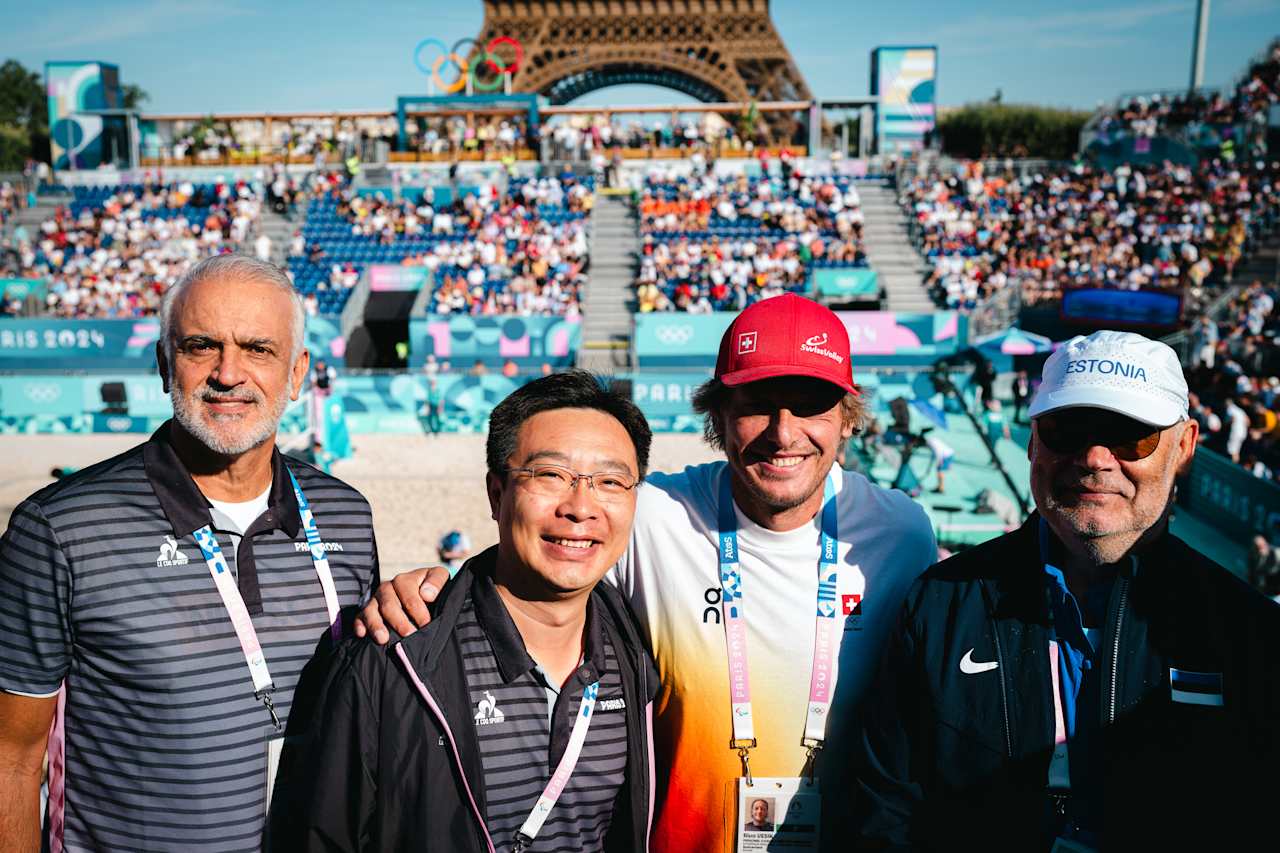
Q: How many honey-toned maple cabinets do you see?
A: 0